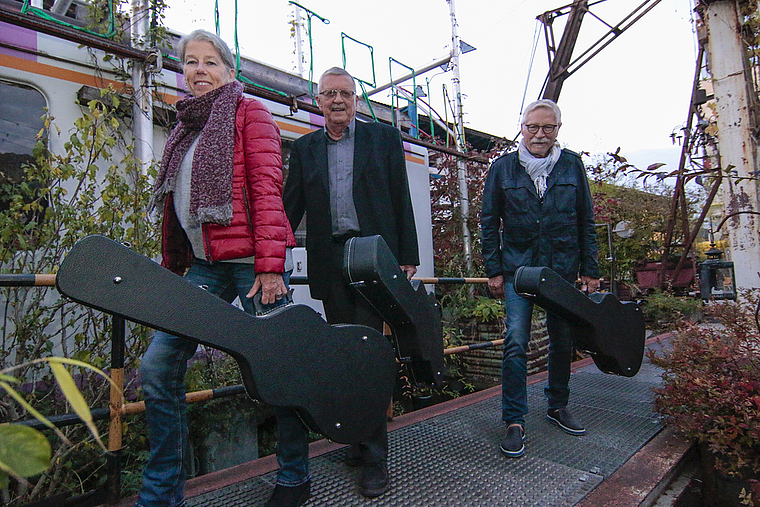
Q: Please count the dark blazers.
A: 1